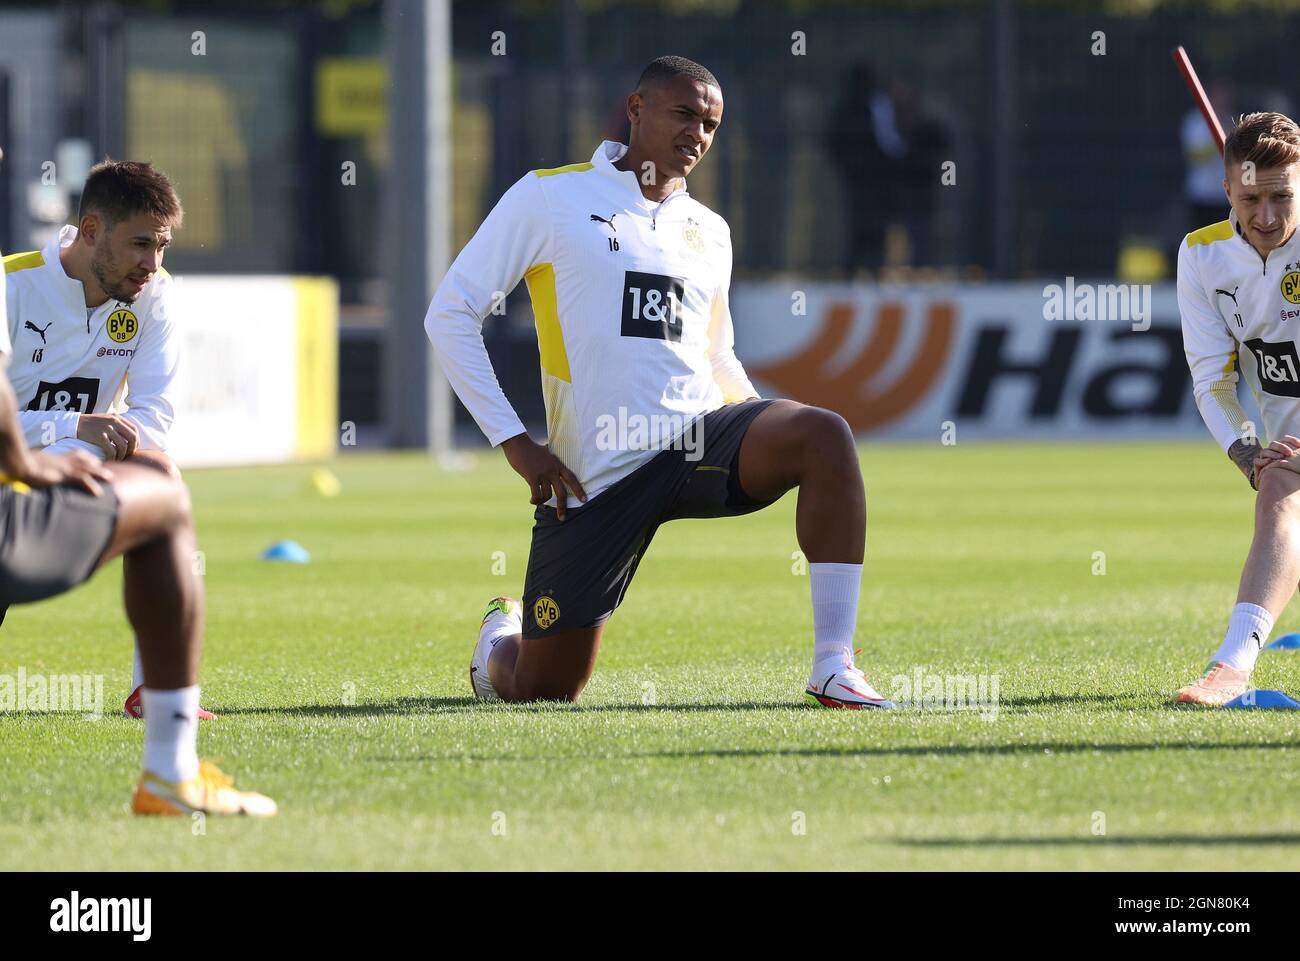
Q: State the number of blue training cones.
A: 3